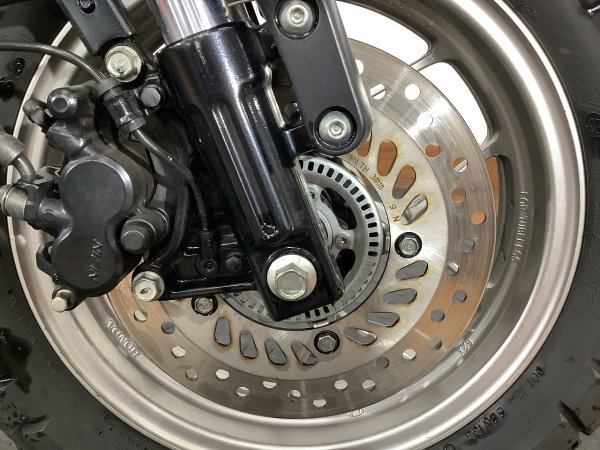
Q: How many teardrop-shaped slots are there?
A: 12